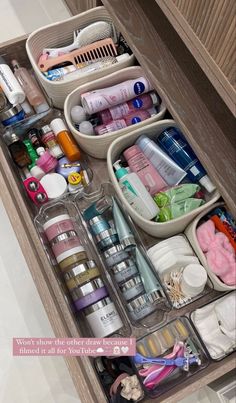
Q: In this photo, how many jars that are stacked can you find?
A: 12